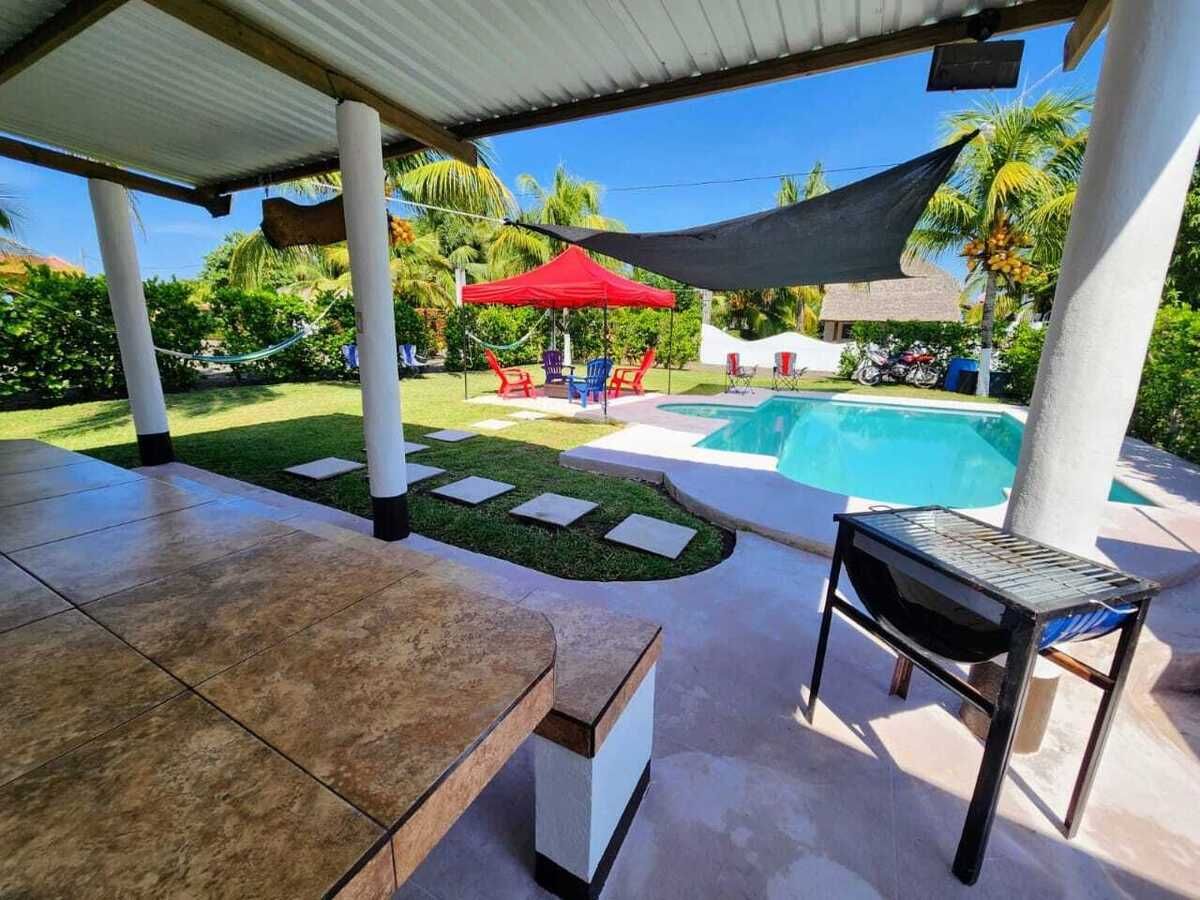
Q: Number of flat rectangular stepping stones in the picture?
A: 9